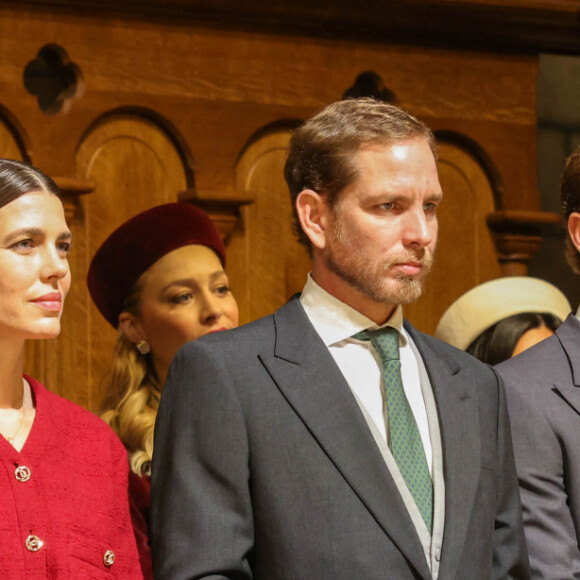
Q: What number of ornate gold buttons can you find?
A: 3